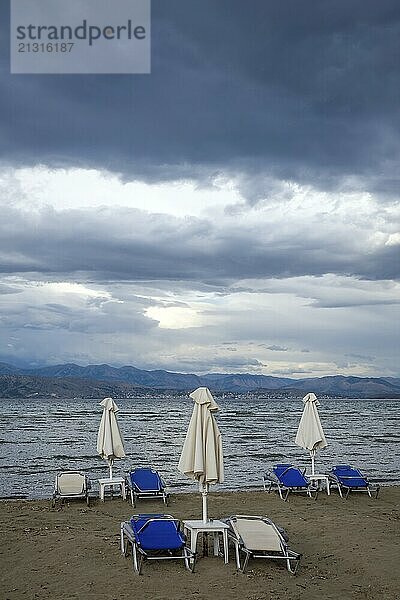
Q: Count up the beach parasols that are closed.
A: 3